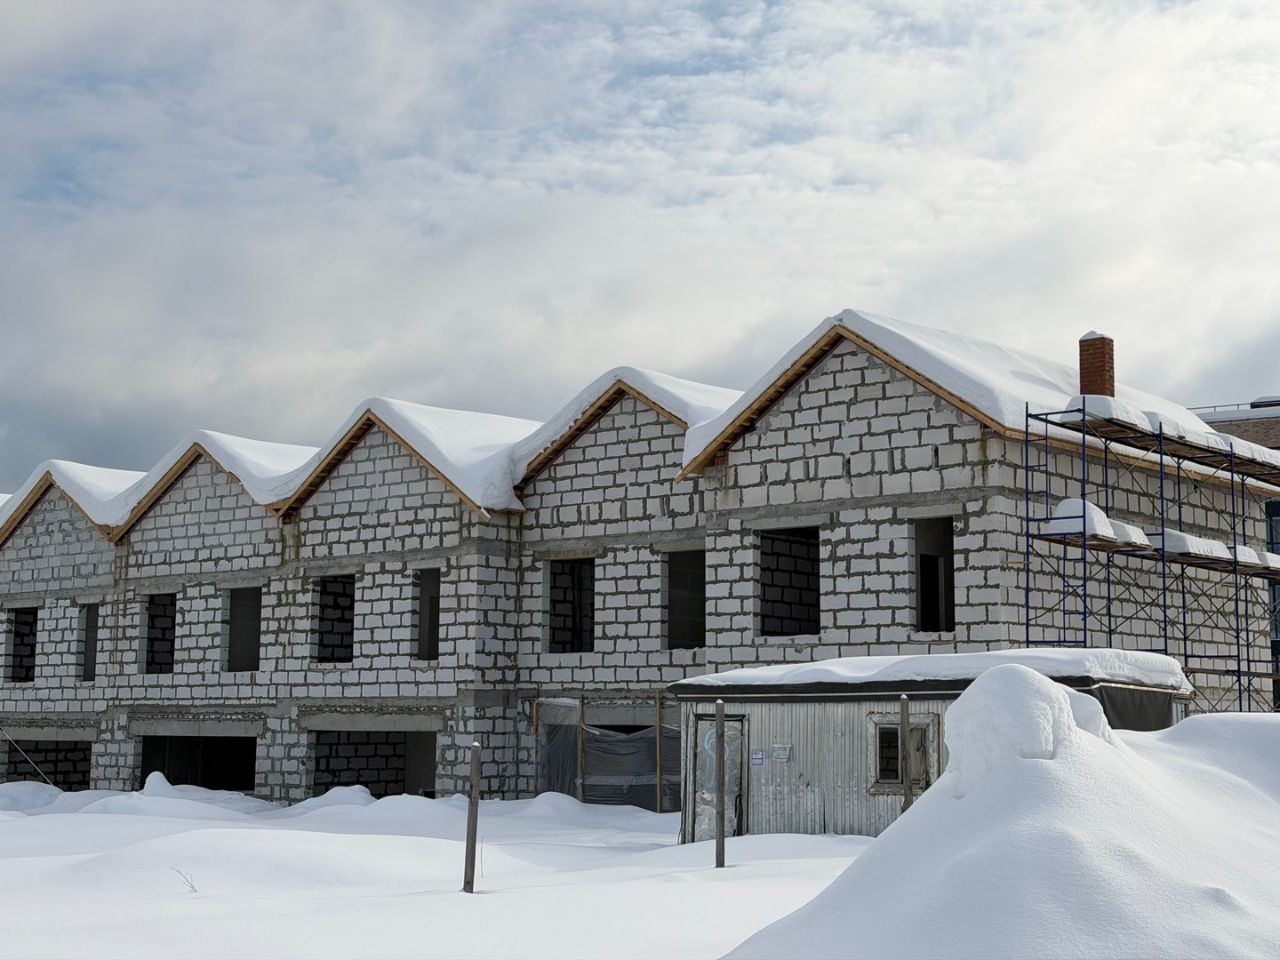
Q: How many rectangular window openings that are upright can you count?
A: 10